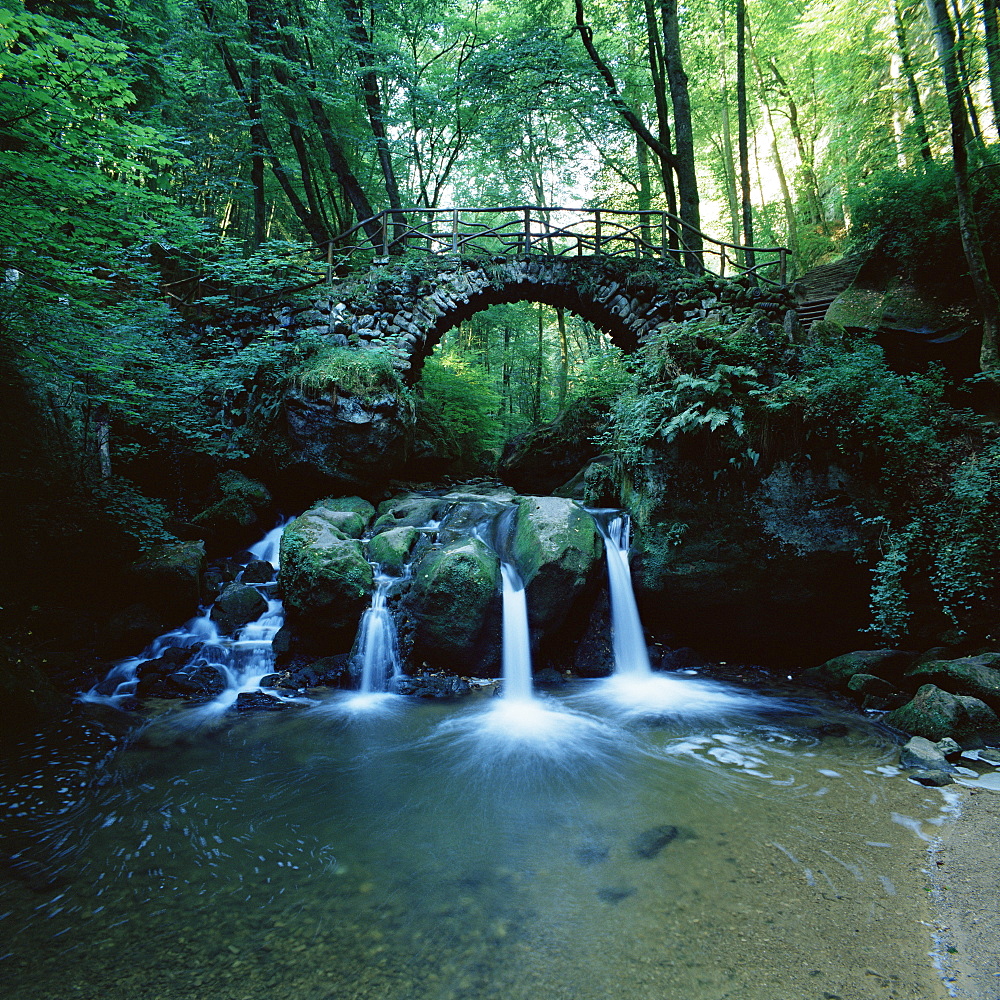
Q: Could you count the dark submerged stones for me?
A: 3